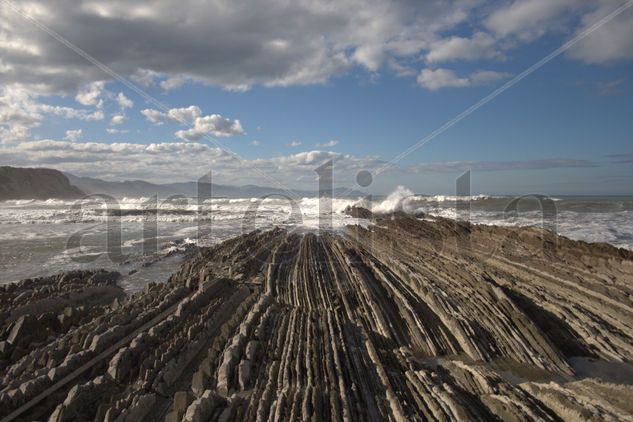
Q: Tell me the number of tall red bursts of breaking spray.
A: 0